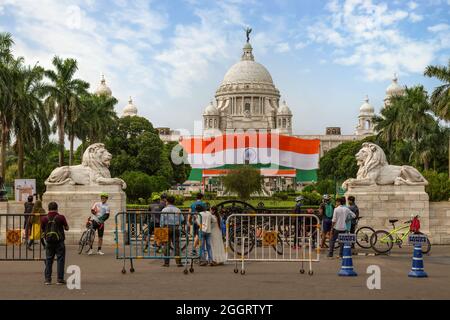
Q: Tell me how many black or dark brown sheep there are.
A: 0